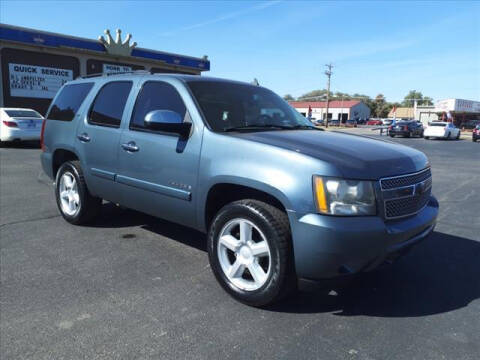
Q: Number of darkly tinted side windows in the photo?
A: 3